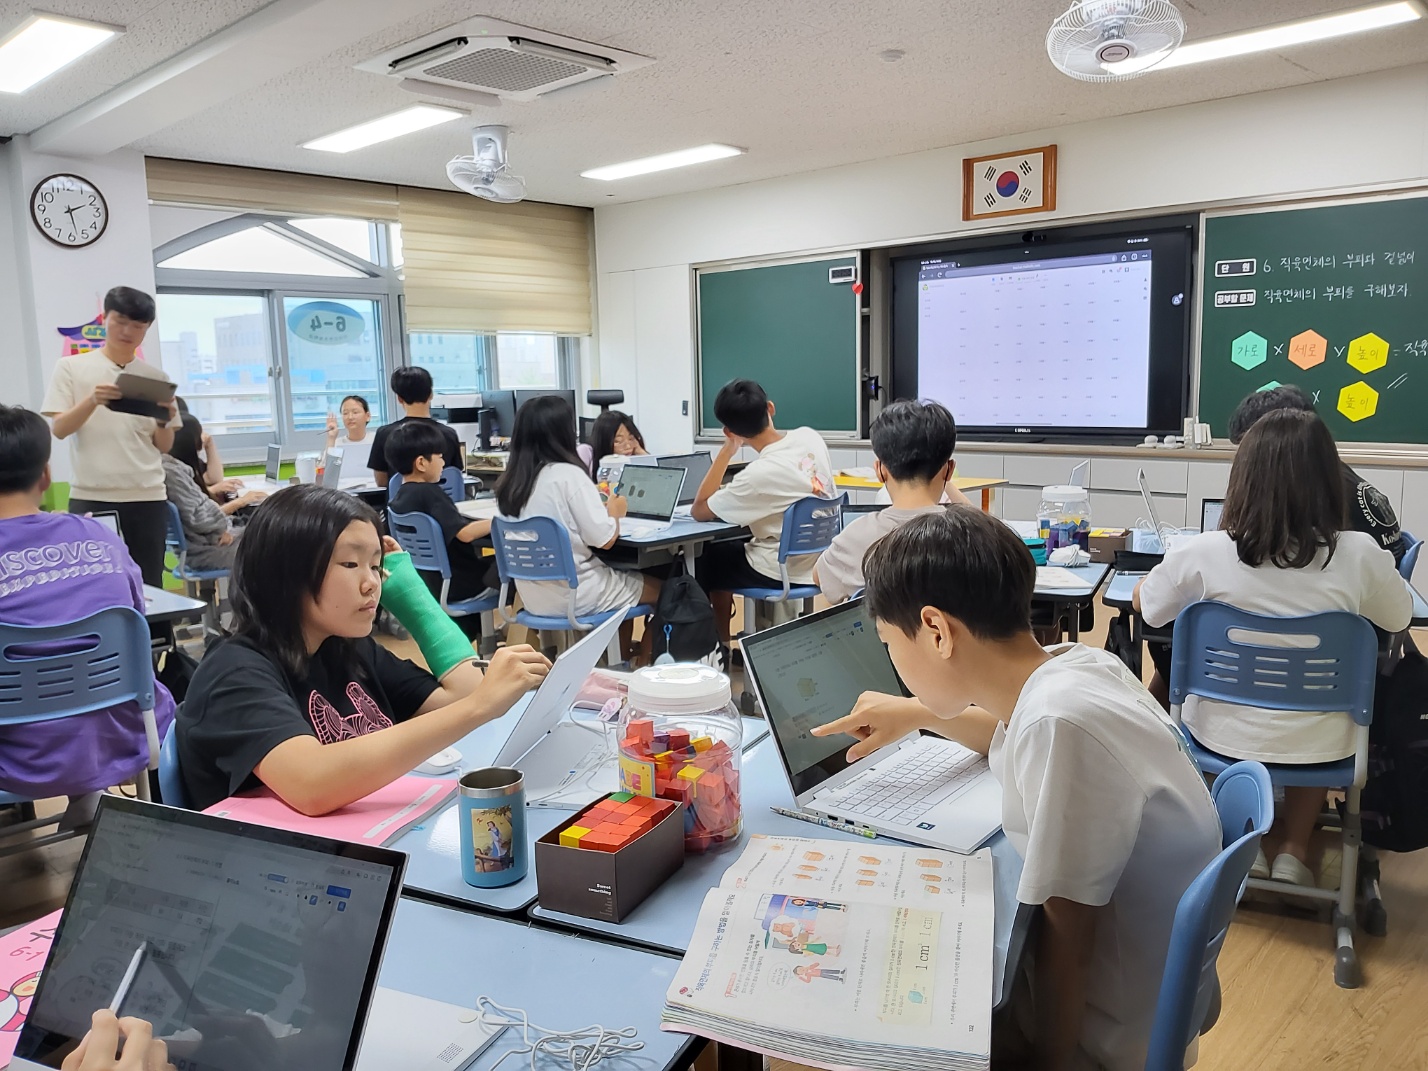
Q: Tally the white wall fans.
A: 2